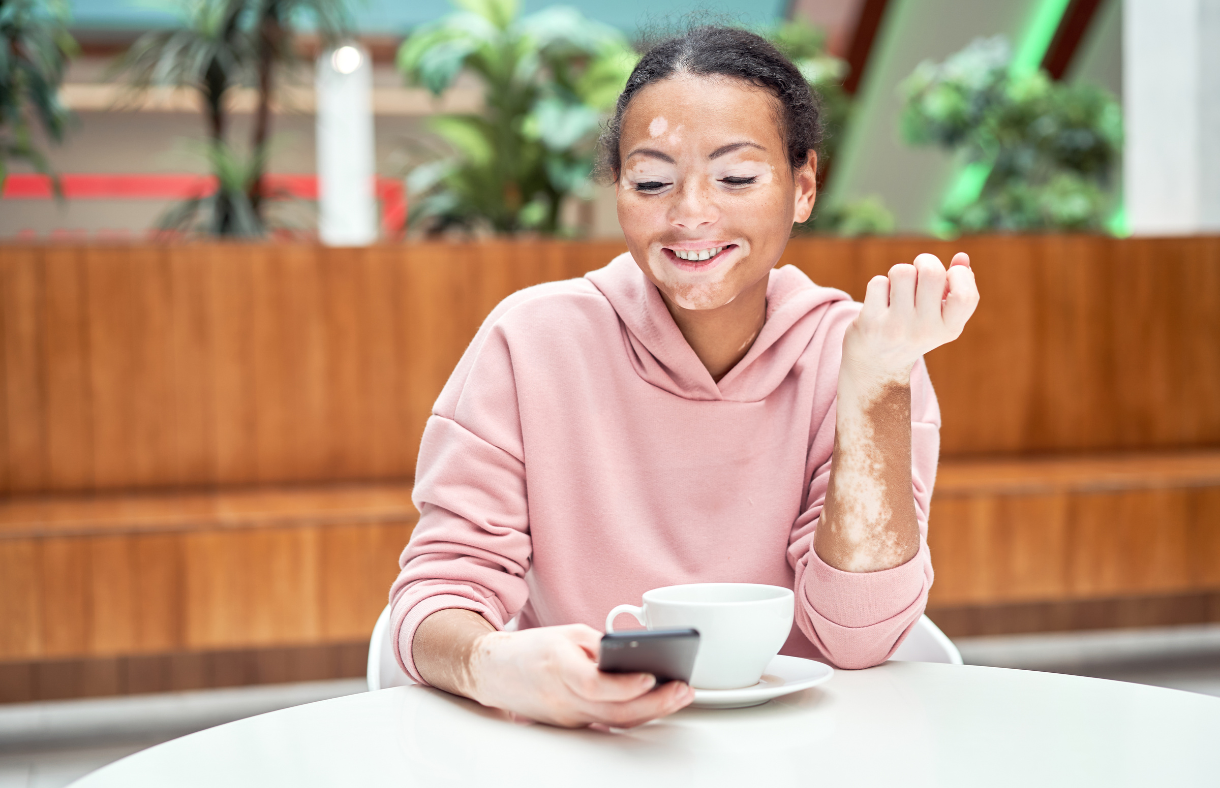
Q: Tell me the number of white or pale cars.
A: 0